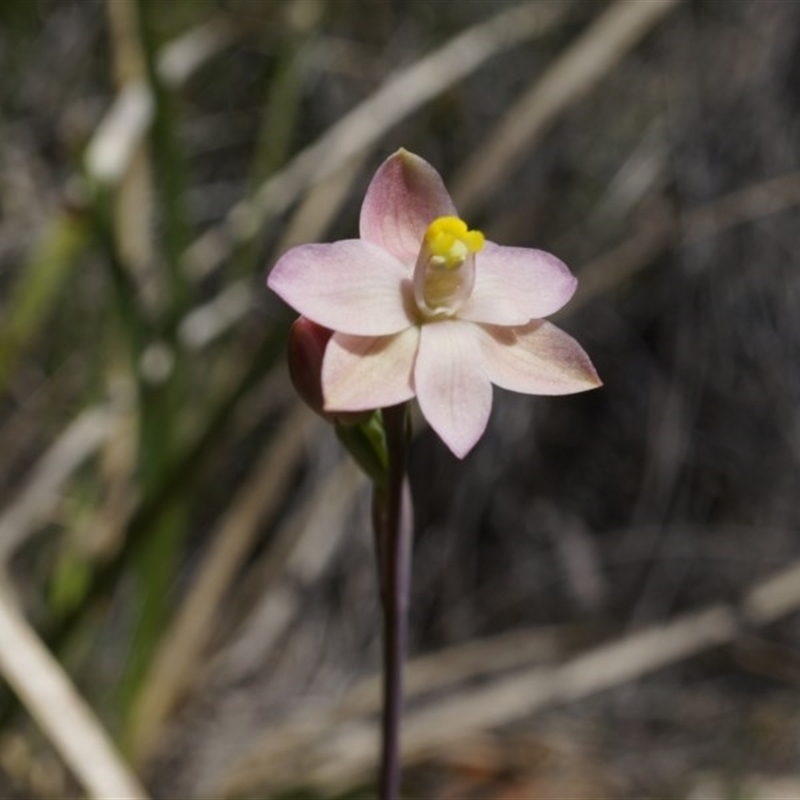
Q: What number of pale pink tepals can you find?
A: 6